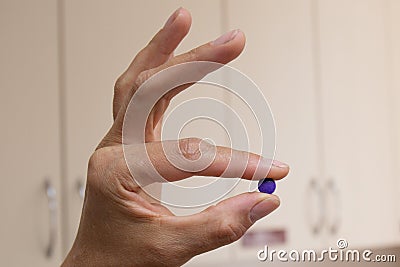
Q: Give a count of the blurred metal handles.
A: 4